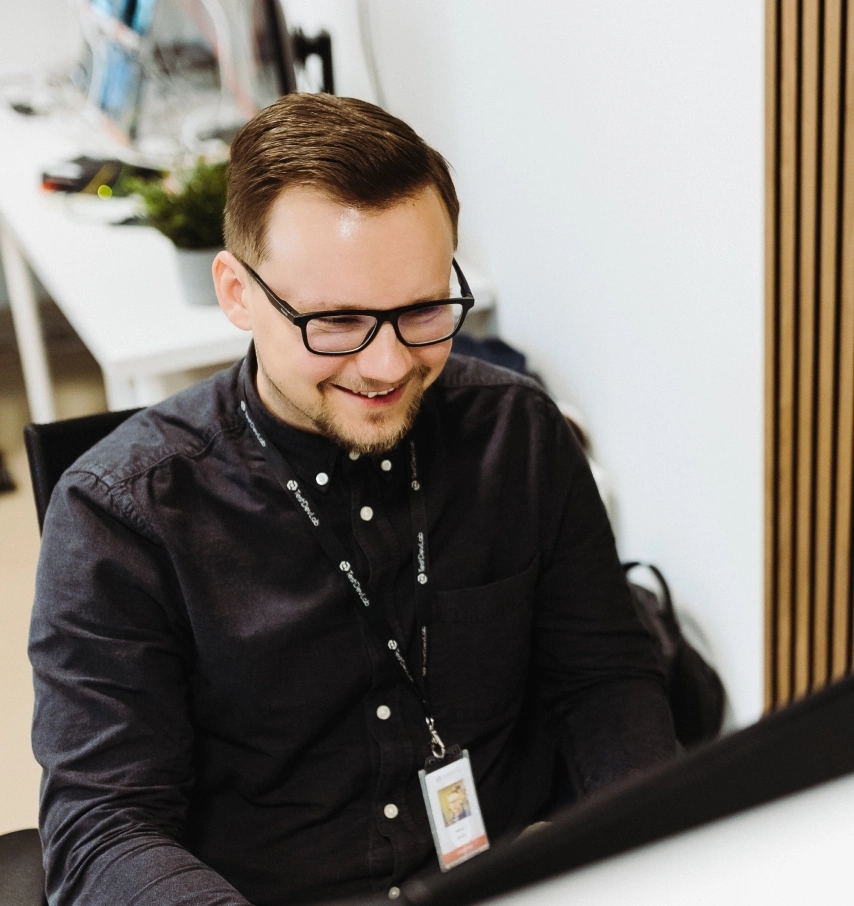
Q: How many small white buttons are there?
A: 7